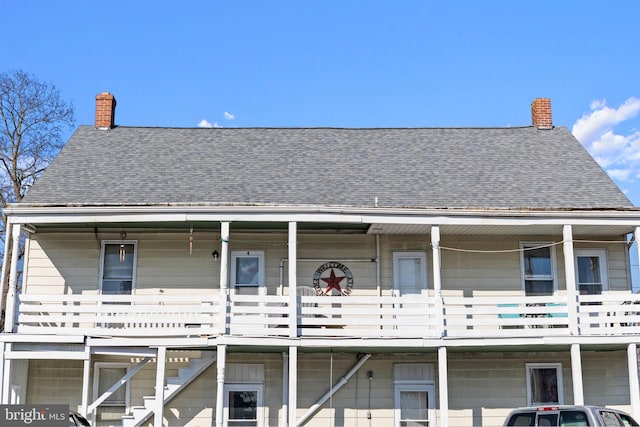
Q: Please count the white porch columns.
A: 14